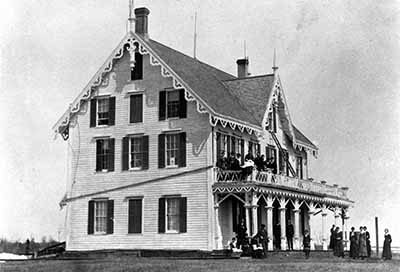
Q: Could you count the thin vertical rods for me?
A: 4